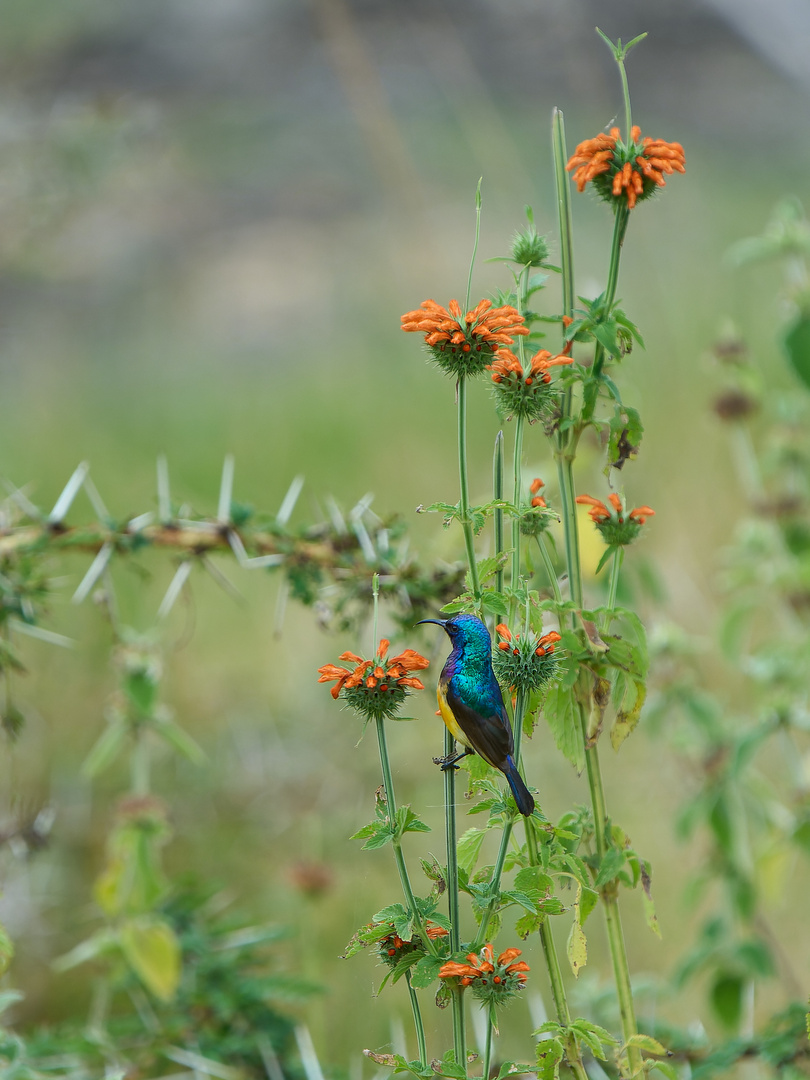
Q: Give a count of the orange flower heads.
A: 9